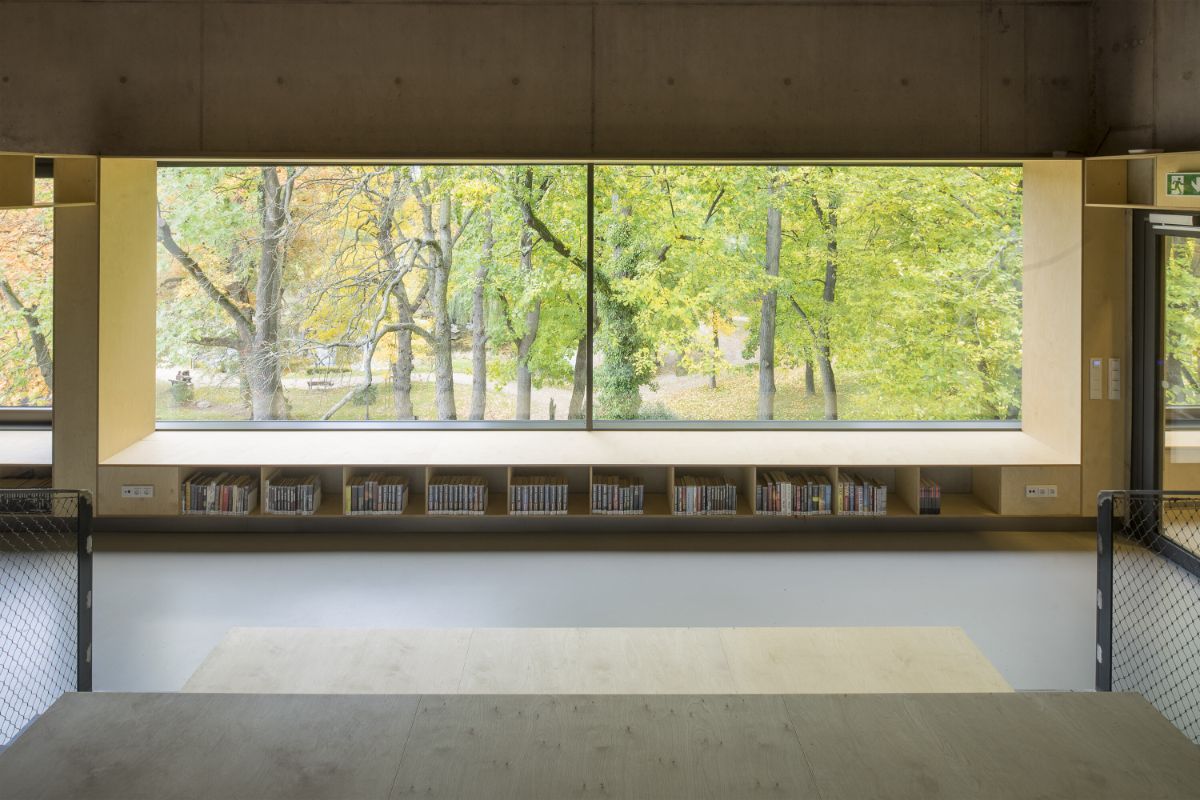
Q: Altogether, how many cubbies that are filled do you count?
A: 10